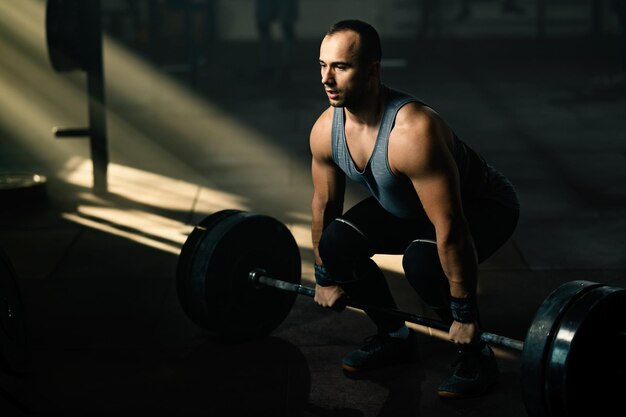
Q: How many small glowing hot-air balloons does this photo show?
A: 0